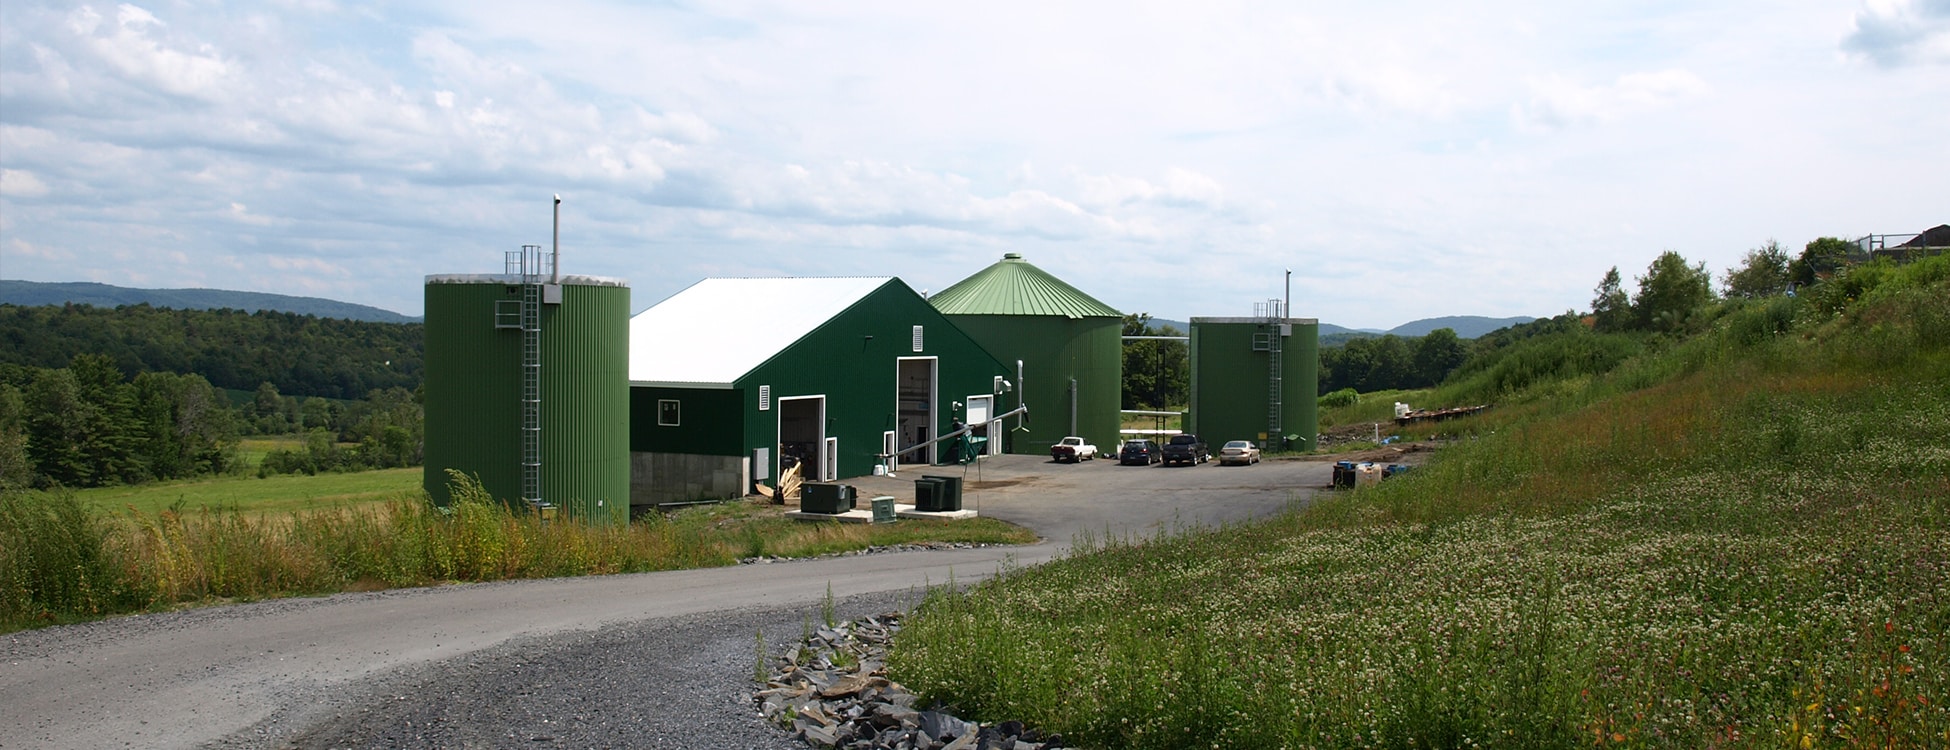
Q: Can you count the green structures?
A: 4